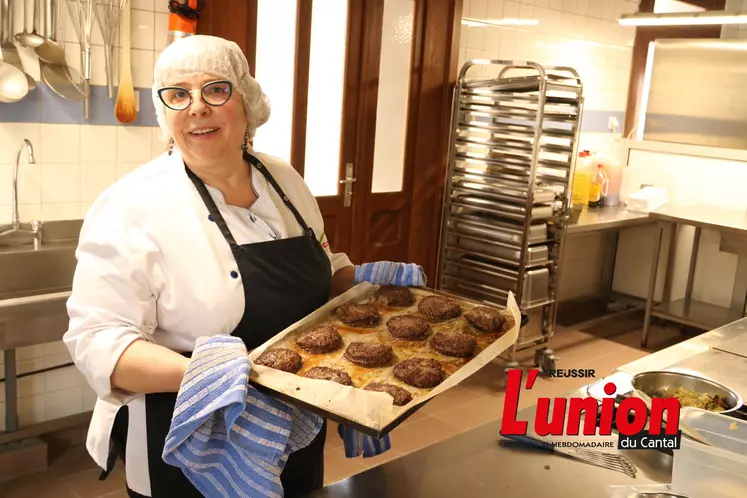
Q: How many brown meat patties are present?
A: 12